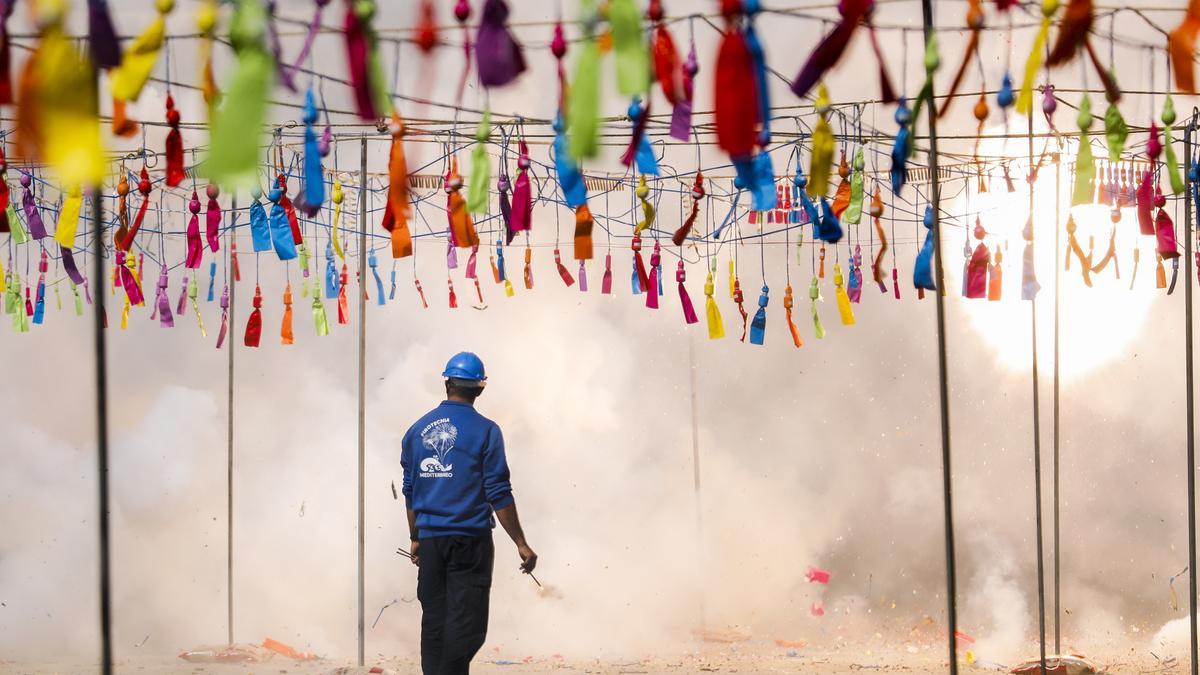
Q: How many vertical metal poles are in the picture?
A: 8